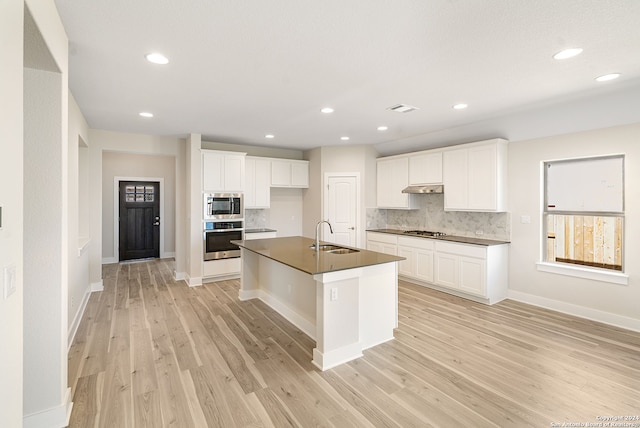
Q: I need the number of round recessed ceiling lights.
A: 9